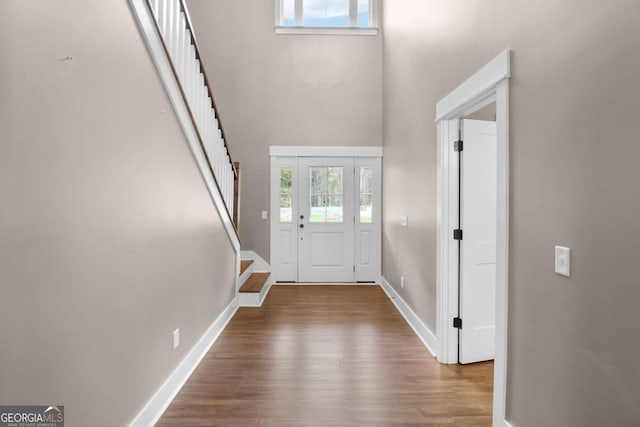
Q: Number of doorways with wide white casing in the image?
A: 2